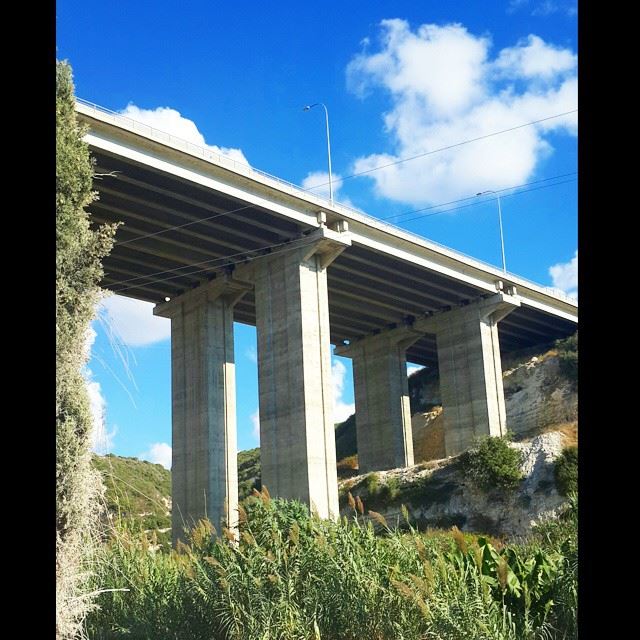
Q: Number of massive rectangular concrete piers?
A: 4